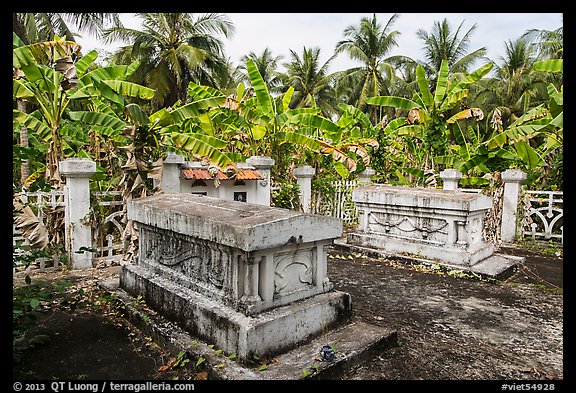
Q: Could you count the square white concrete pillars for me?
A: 7